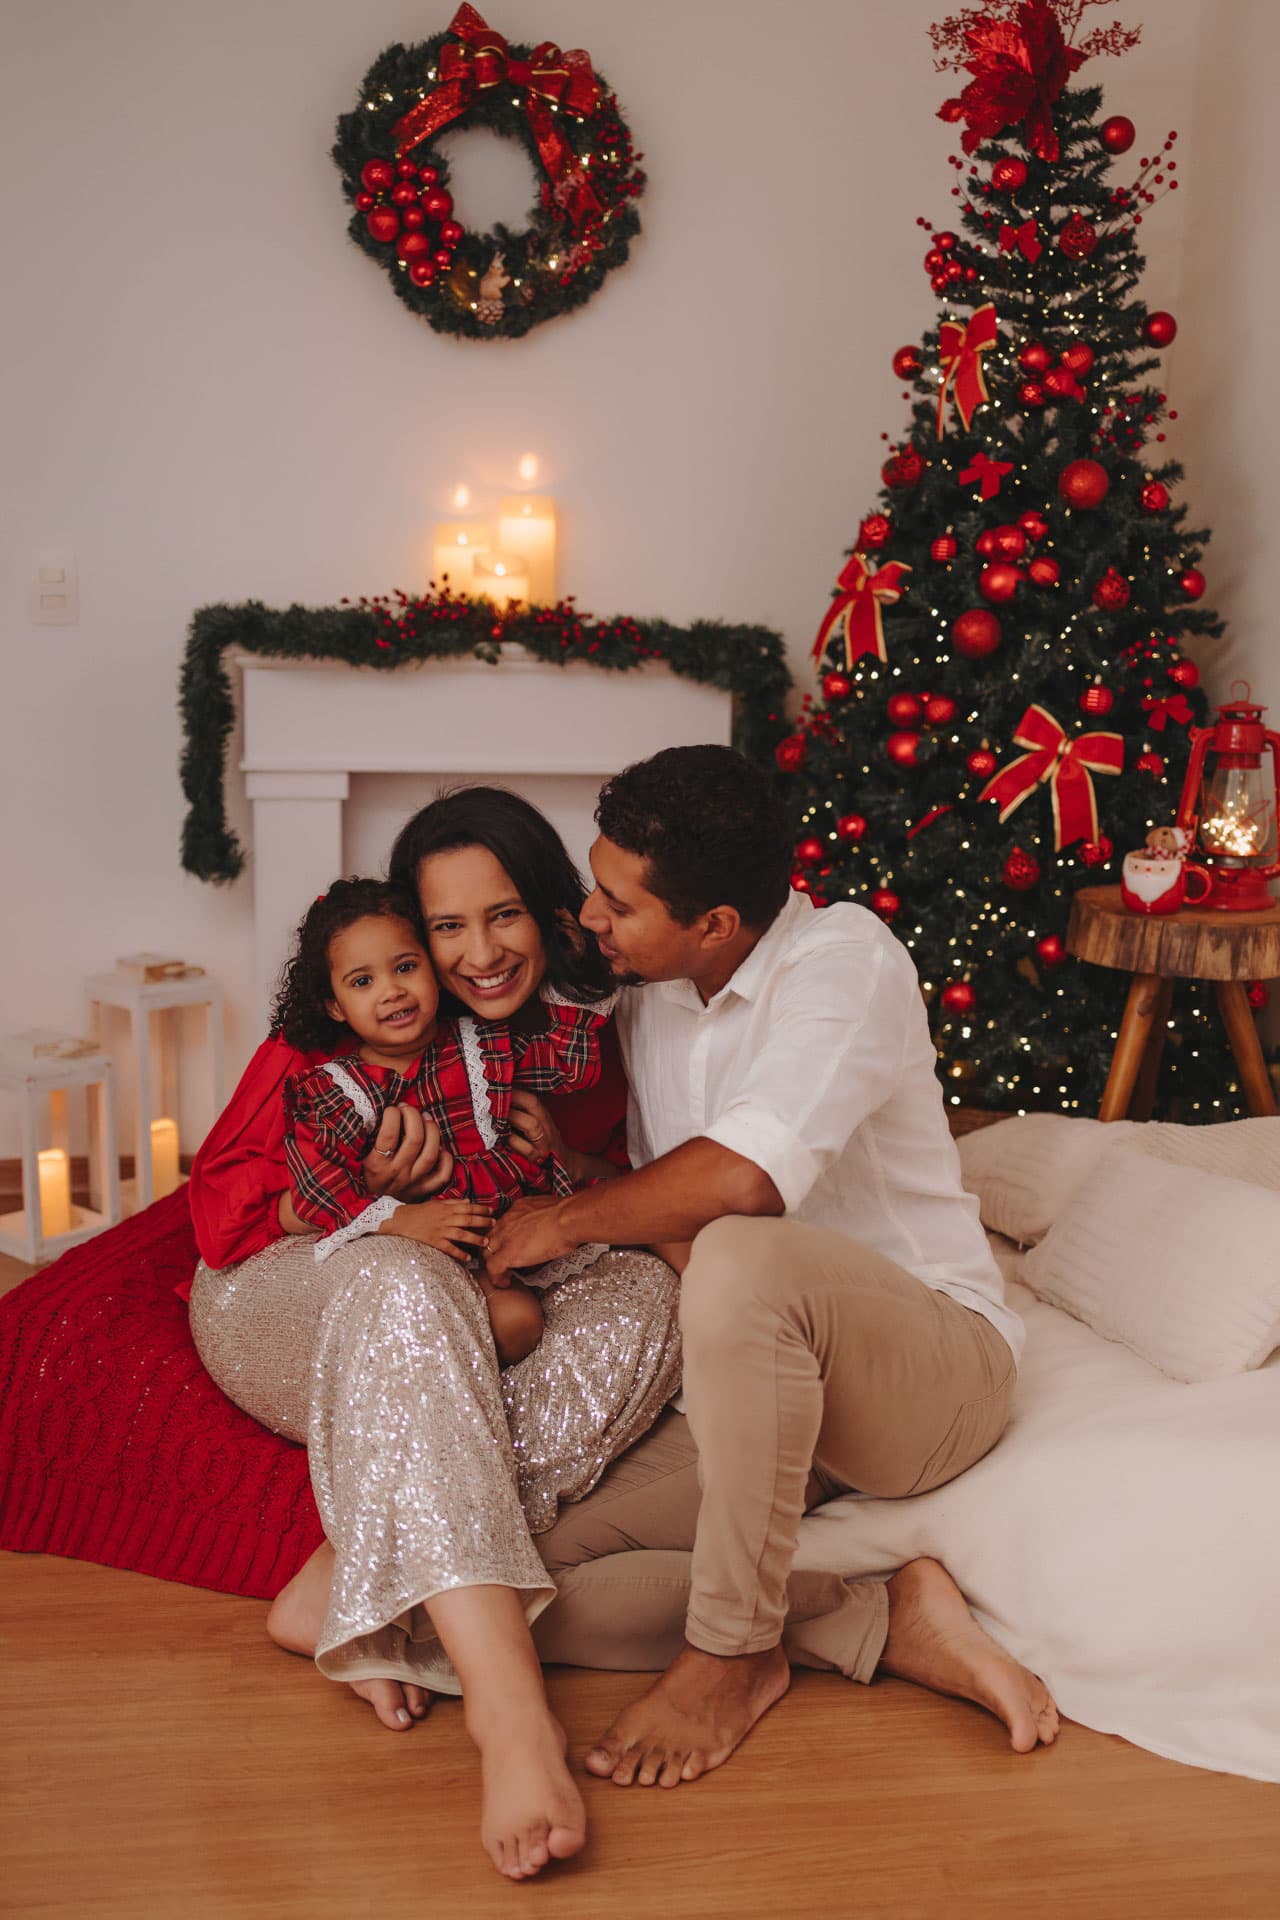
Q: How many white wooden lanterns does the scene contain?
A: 2